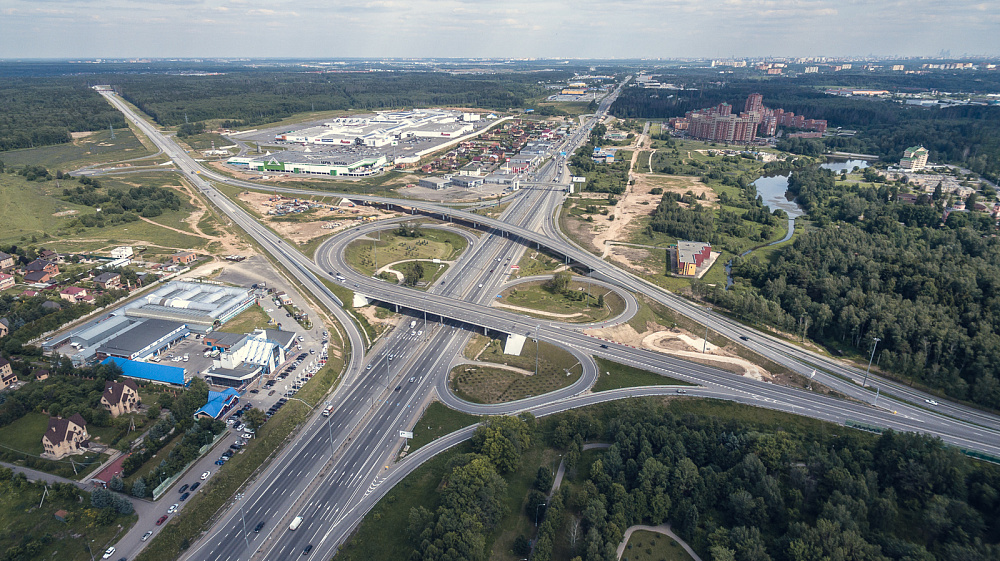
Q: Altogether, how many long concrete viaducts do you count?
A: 2